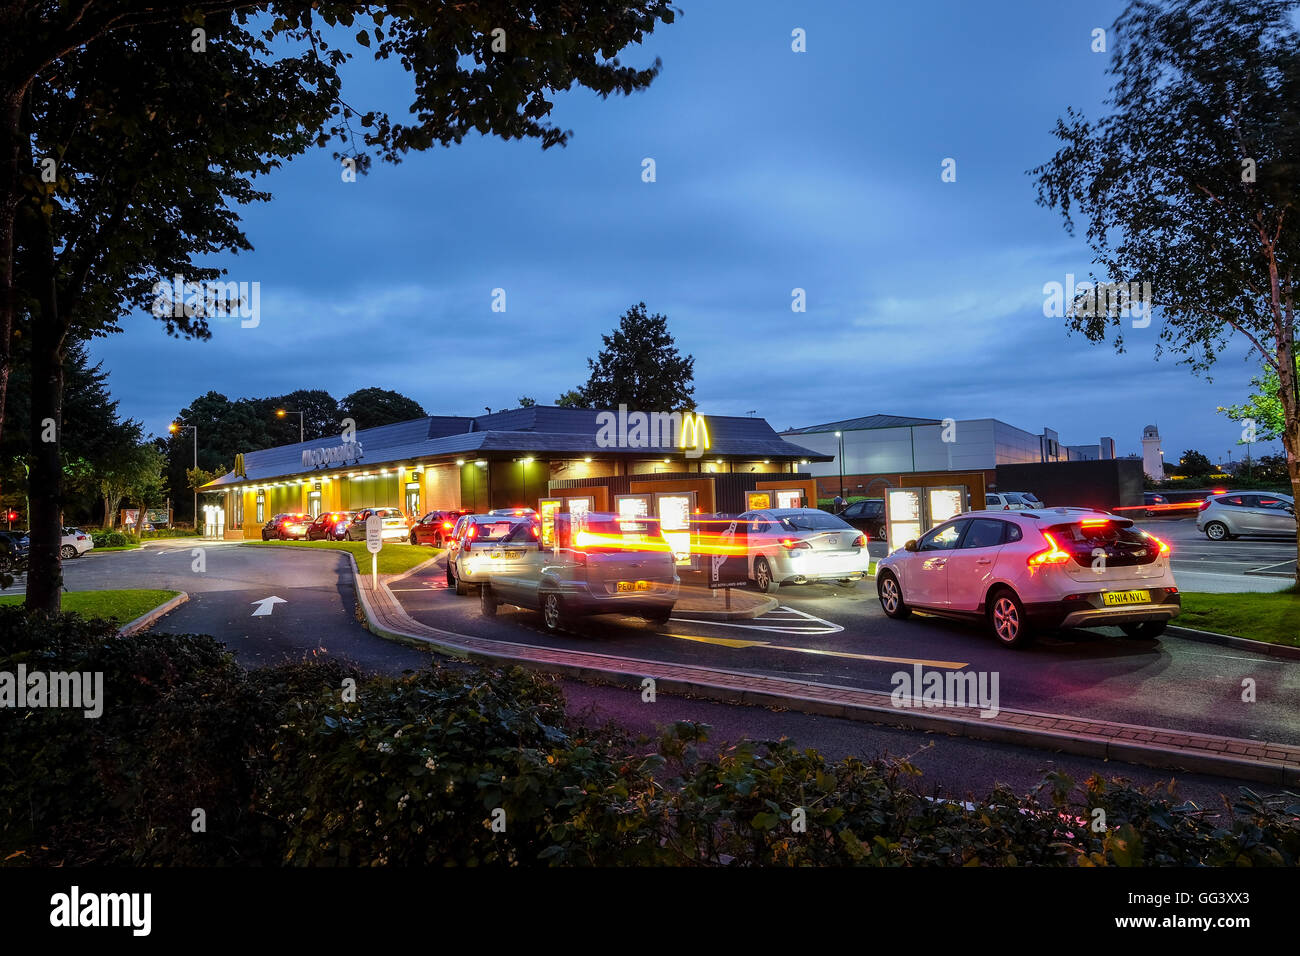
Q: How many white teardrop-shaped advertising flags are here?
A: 0